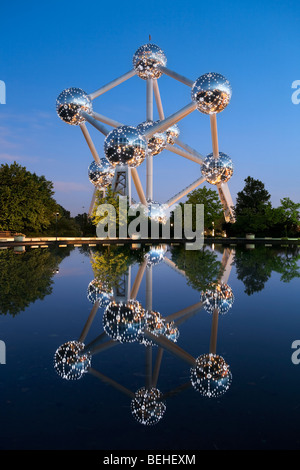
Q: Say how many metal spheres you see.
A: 9